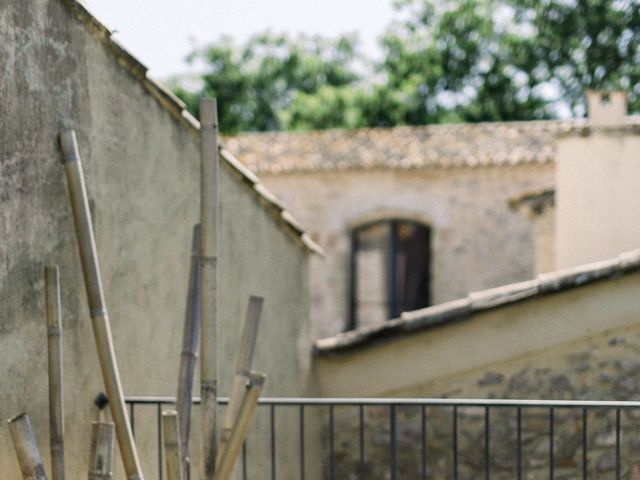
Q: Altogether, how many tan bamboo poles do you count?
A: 9